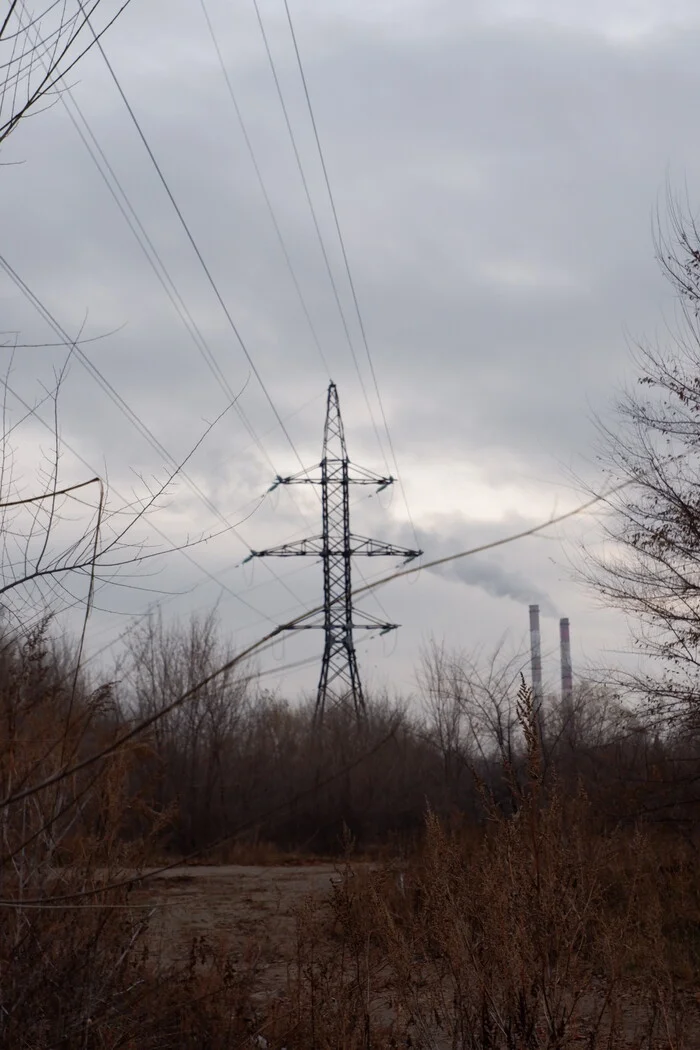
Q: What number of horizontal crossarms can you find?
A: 3